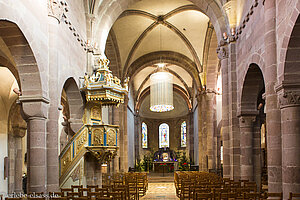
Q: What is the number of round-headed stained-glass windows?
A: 3